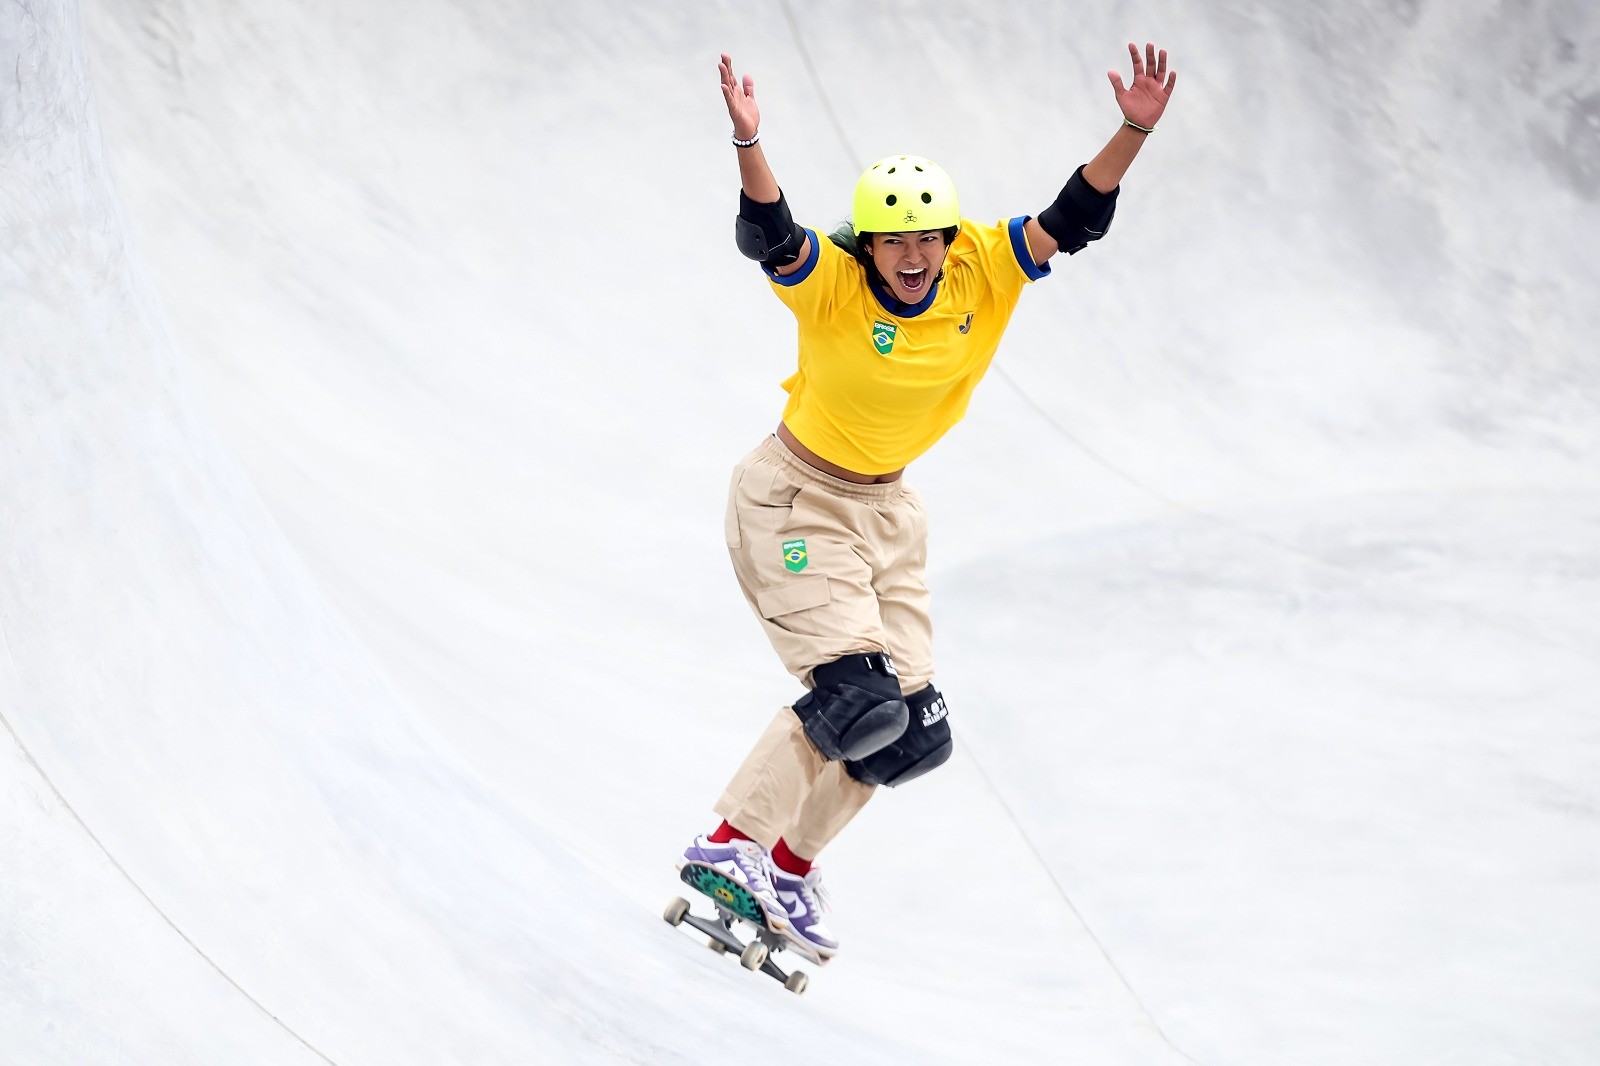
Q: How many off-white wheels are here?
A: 4